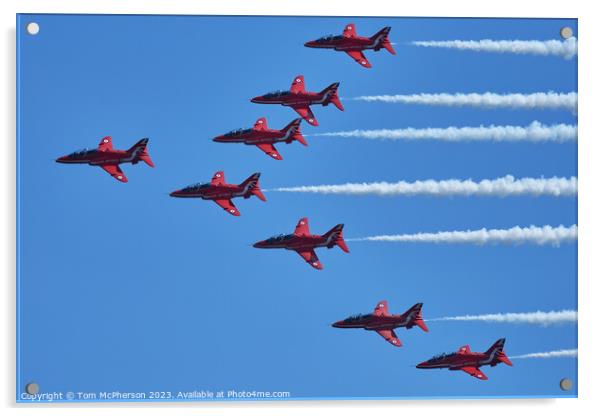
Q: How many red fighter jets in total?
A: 8